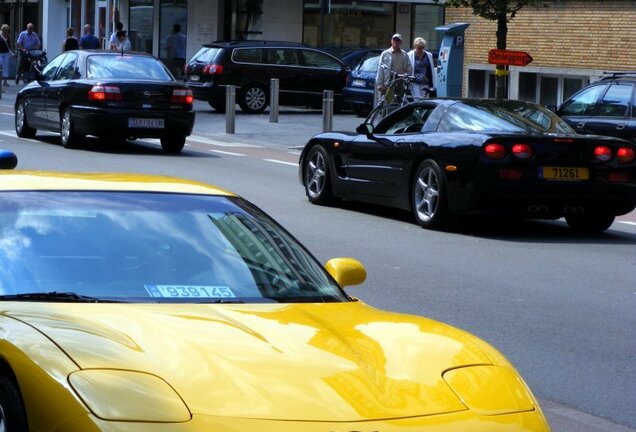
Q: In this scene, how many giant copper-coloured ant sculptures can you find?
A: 0